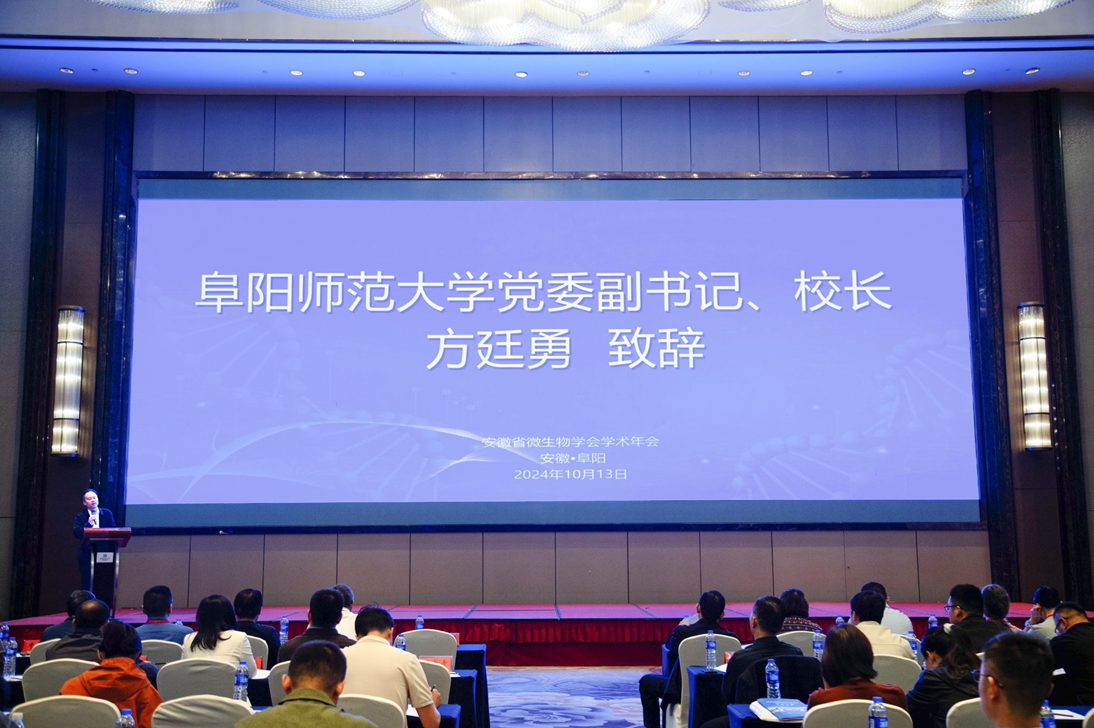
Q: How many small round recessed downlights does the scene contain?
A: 10